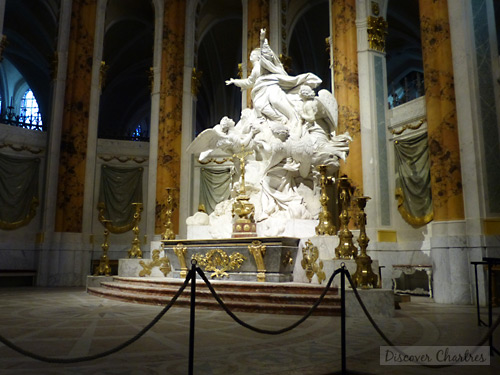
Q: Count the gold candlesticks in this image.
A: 6